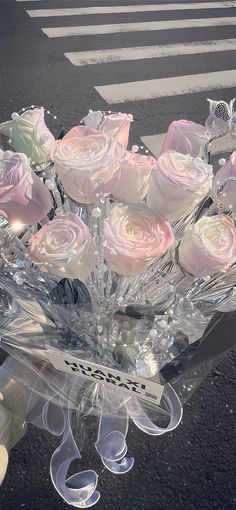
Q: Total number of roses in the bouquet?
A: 11